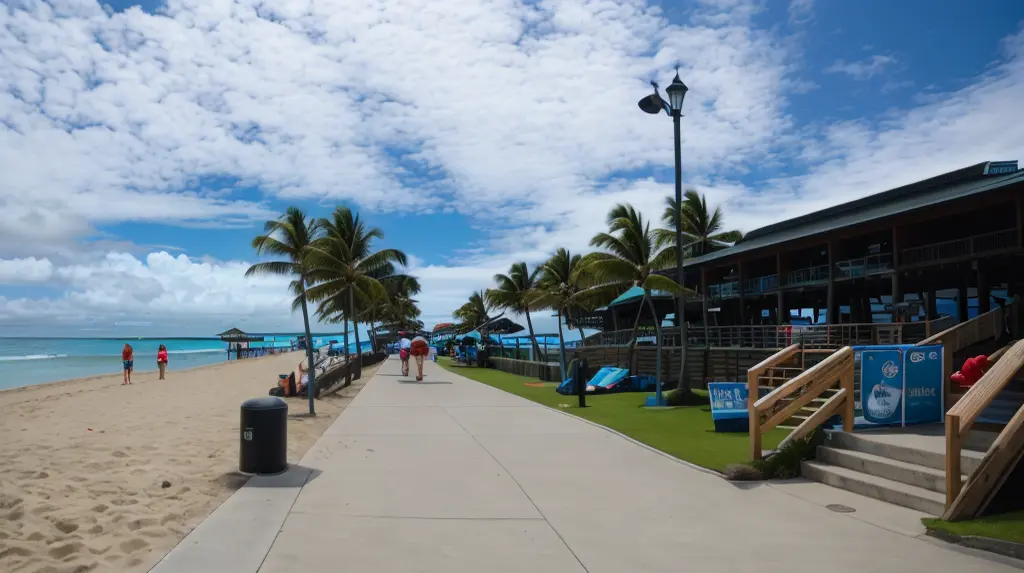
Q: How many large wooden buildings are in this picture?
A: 1